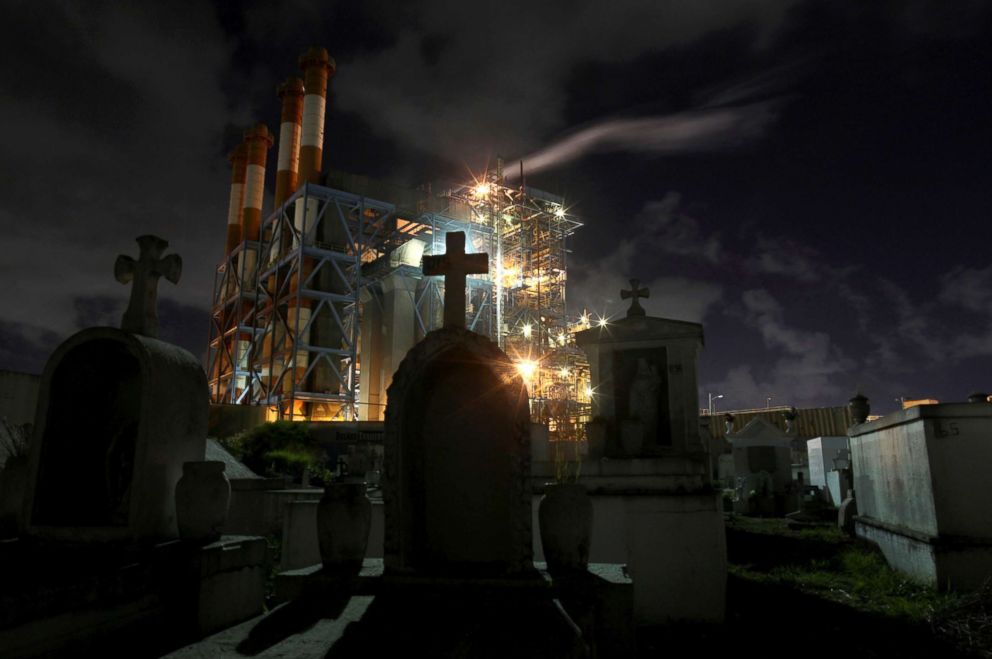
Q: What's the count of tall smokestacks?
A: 4